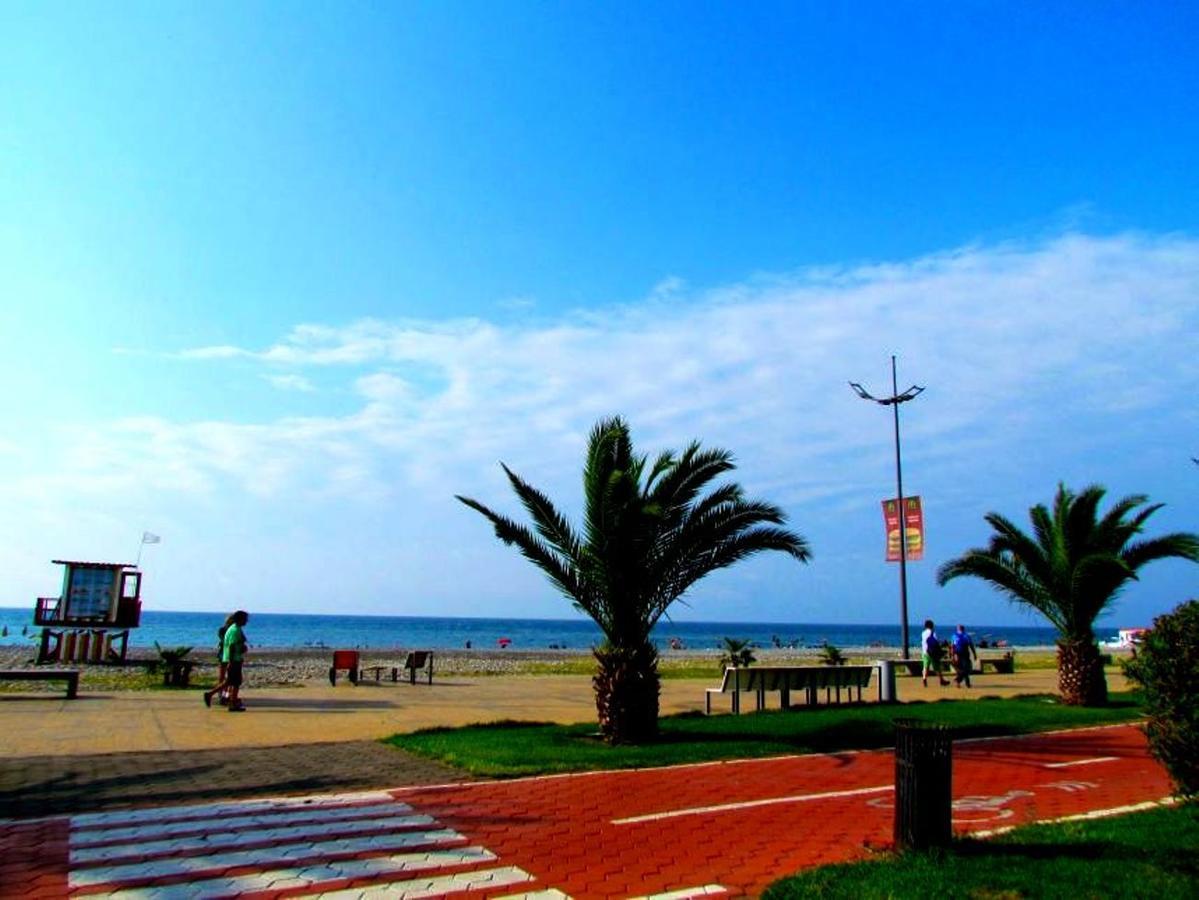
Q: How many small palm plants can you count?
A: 3